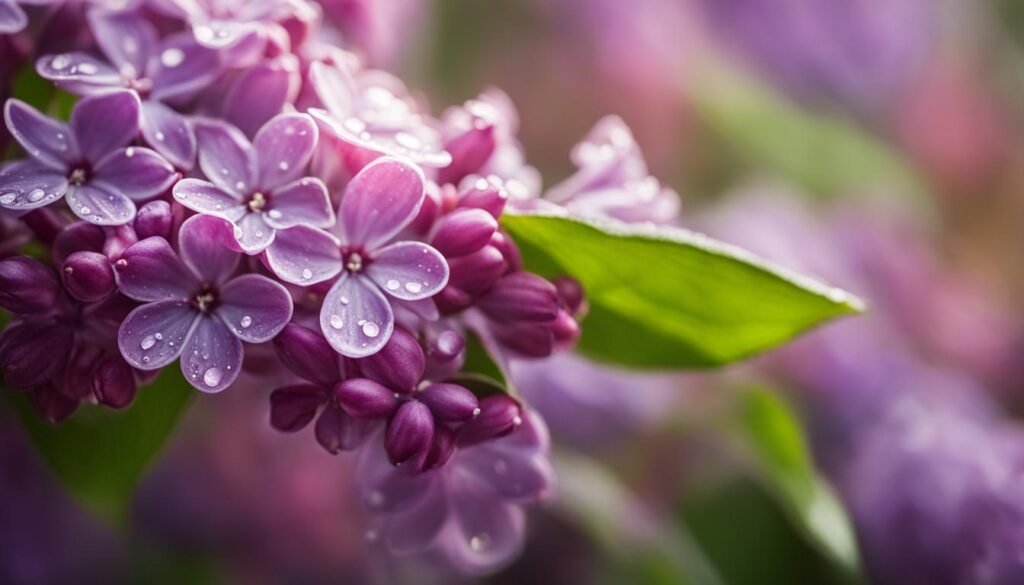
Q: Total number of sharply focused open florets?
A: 4